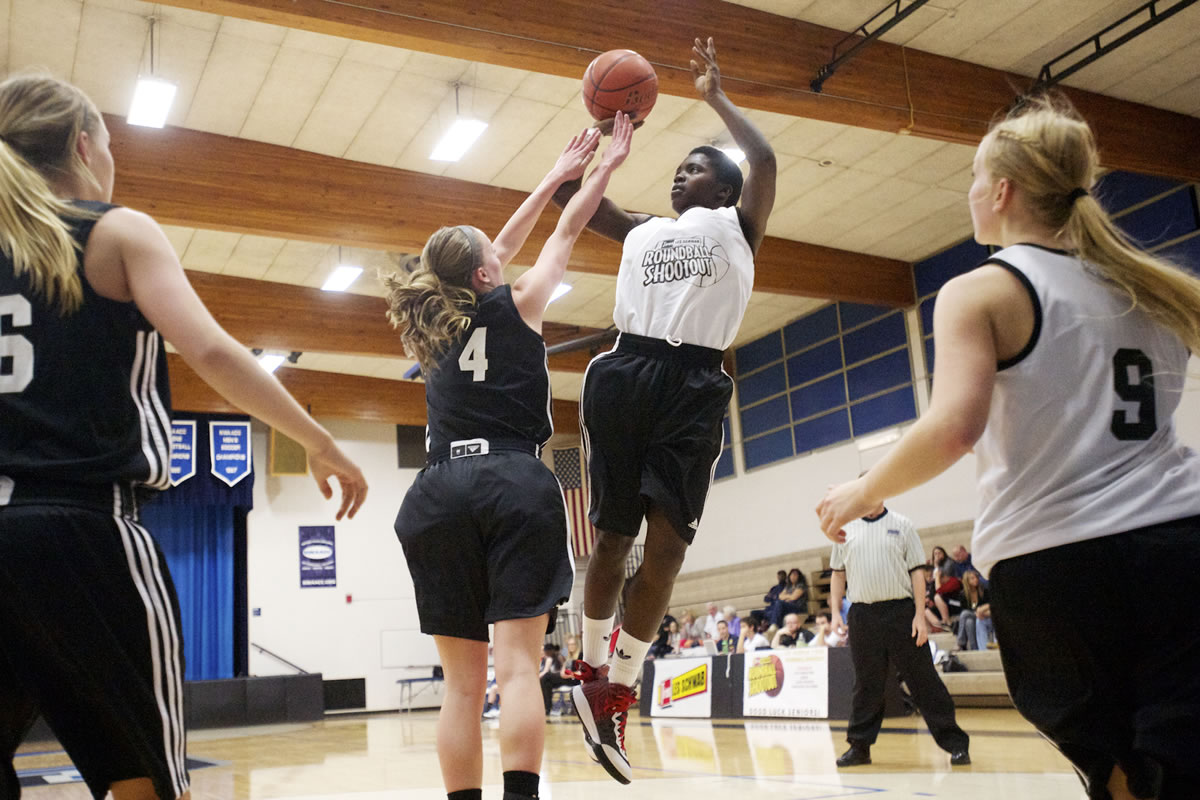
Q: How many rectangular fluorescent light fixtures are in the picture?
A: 6